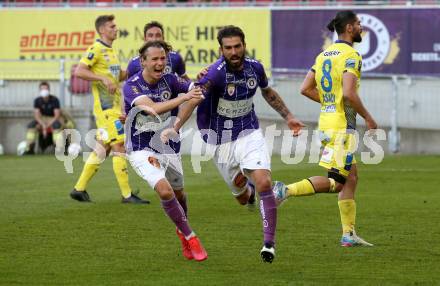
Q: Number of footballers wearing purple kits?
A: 3